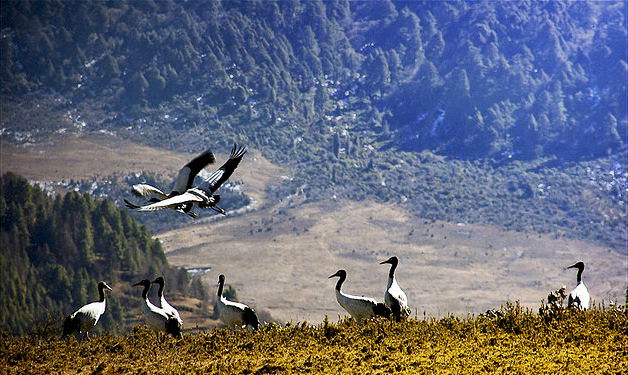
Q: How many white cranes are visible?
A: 9